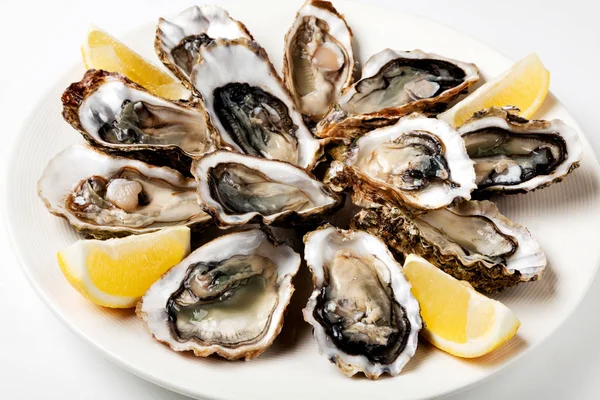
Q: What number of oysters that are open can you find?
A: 12